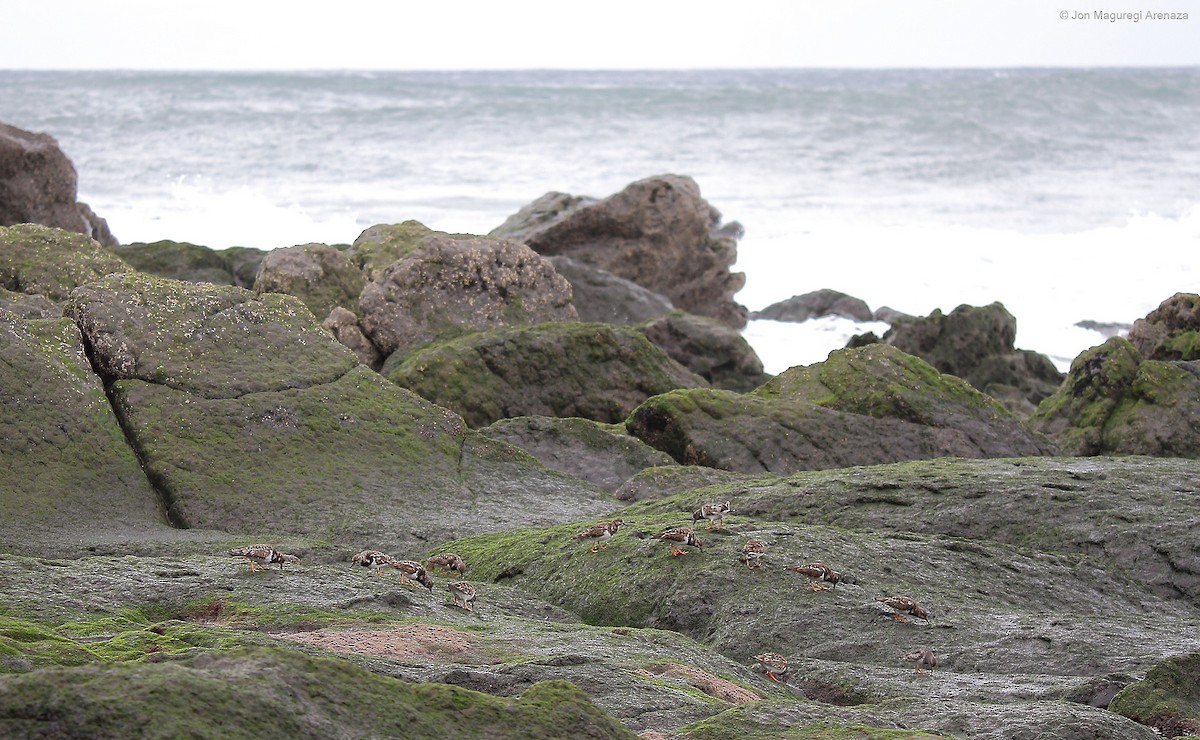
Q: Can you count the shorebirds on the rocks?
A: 13